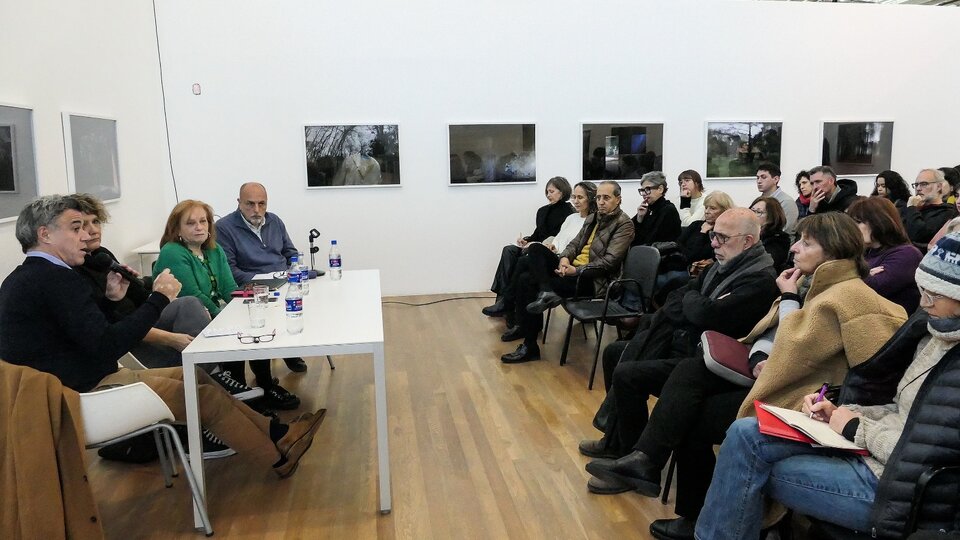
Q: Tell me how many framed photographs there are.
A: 7